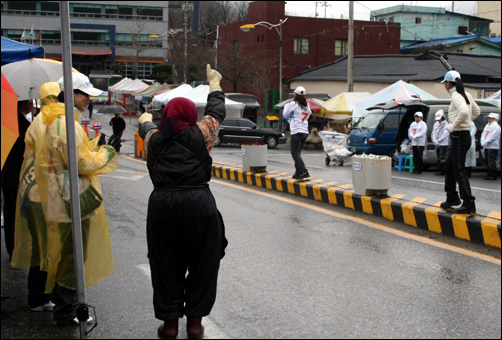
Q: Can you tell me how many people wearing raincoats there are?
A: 2